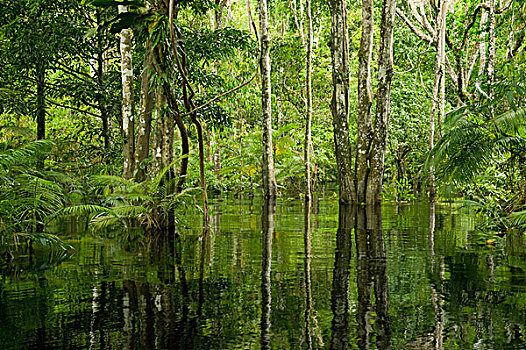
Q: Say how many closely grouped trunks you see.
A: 3